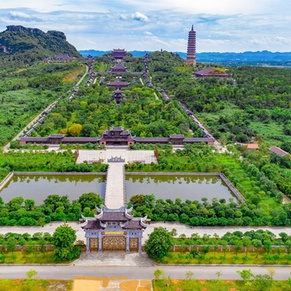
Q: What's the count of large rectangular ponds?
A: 2